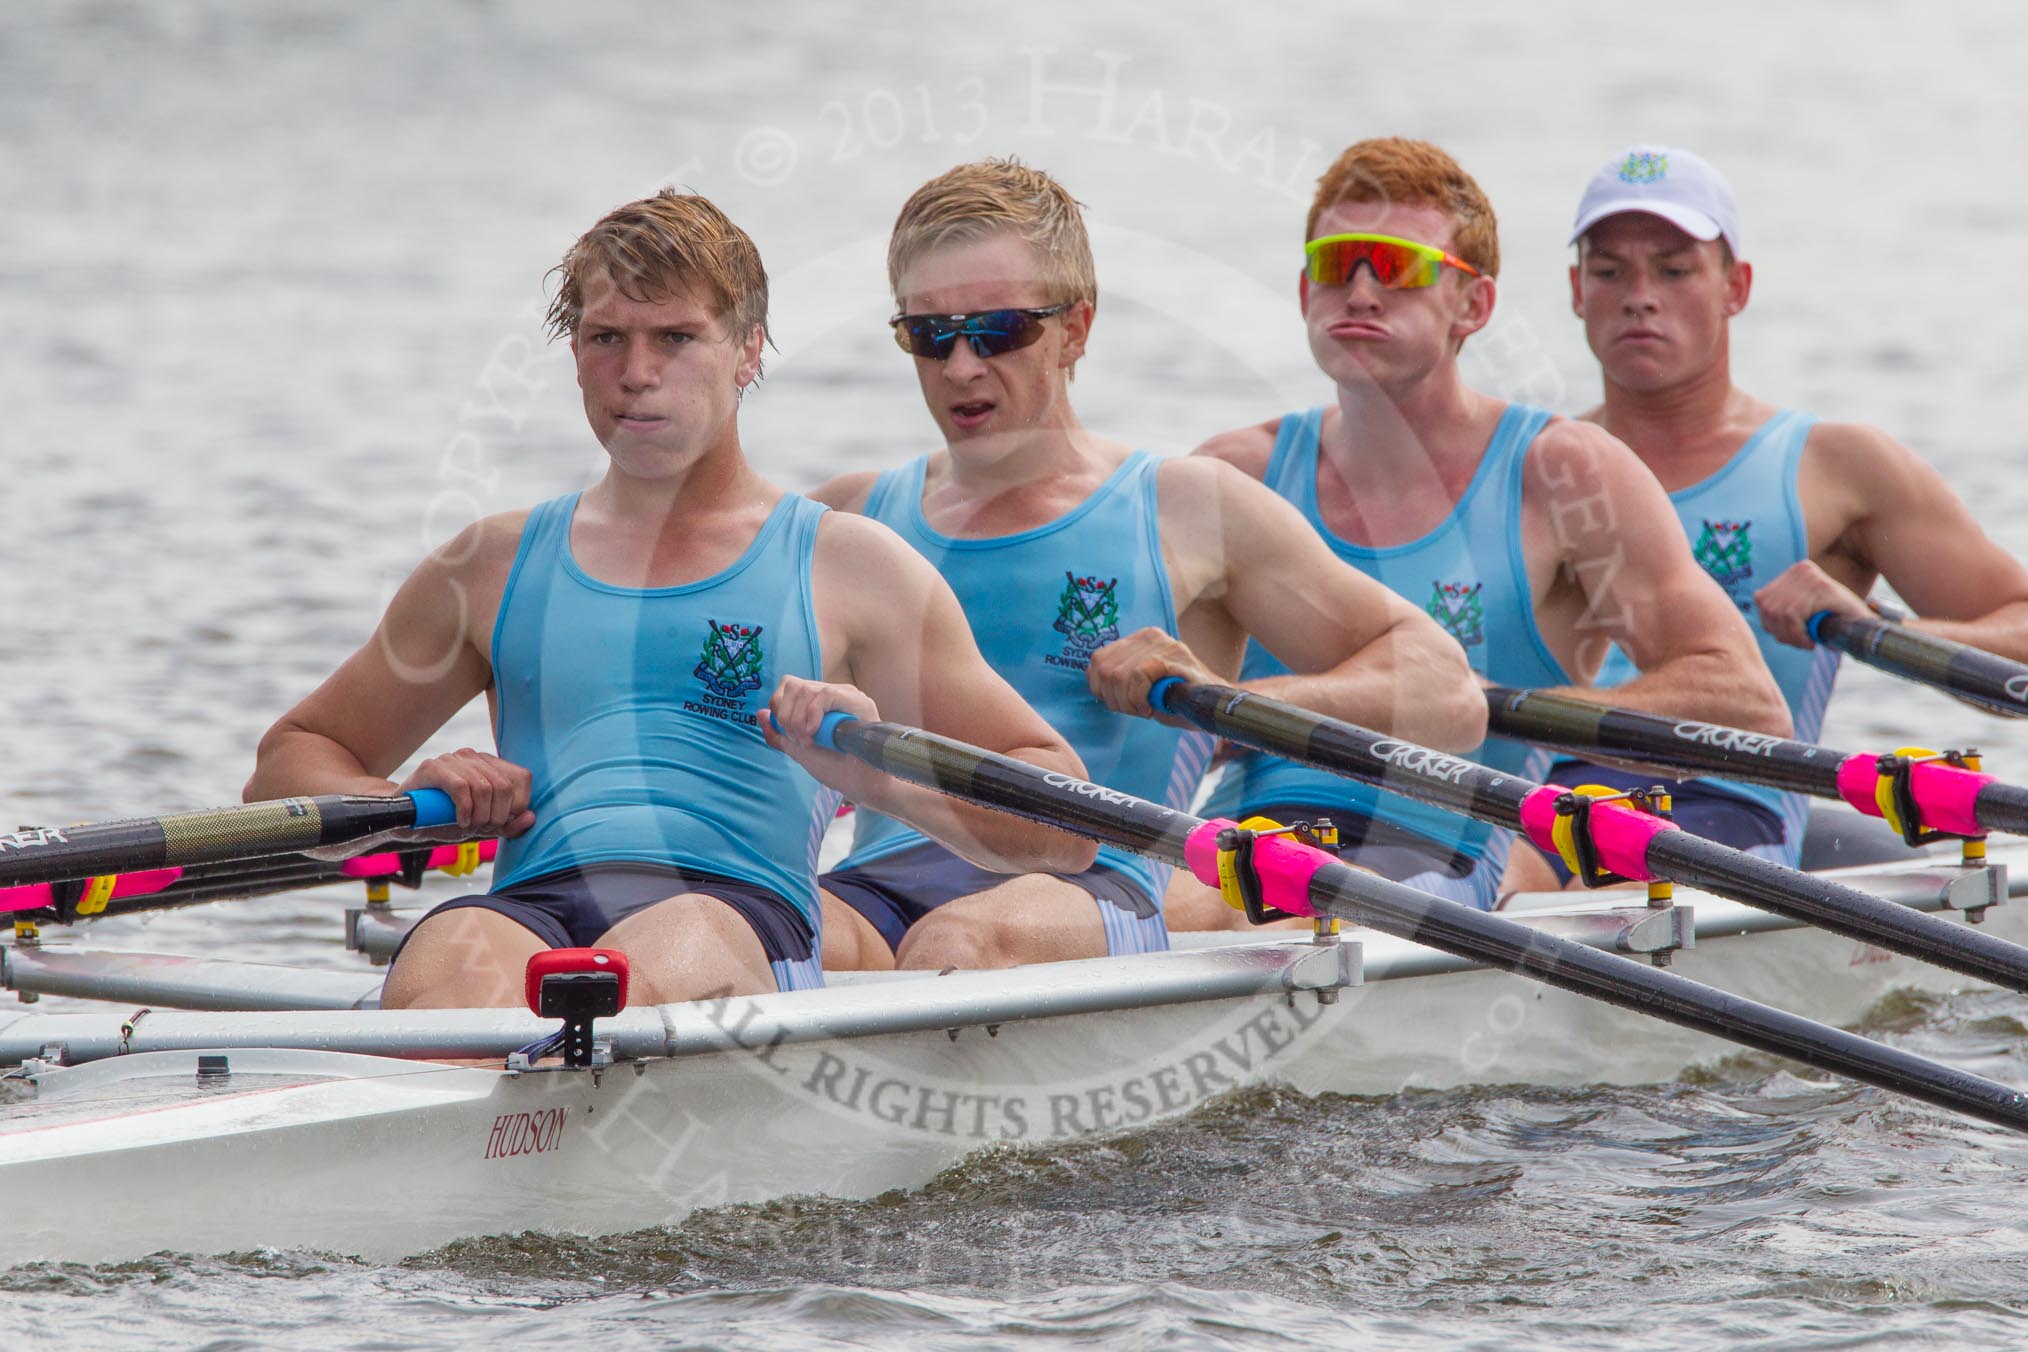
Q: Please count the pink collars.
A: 5